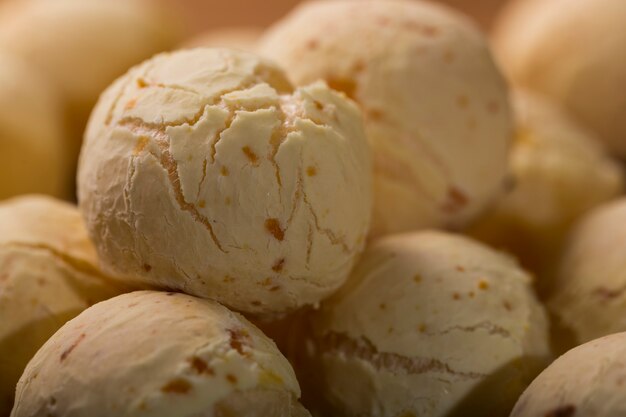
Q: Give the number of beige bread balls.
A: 12